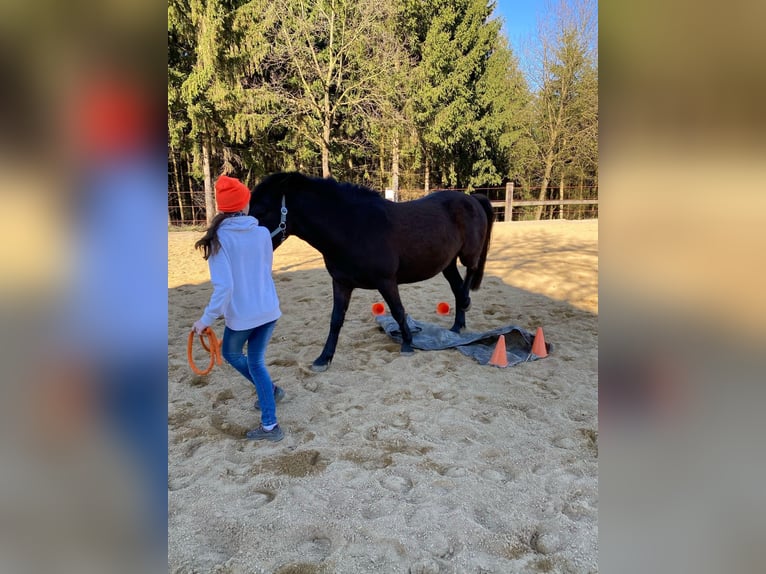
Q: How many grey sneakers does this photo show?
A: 2